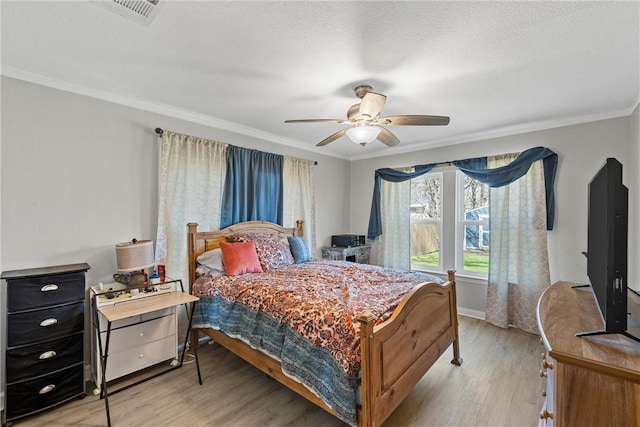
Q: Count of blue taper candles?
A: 0